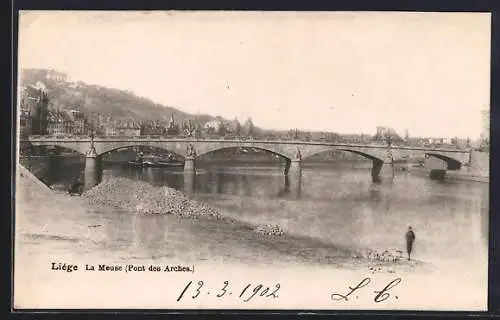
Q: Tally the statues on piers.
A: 4